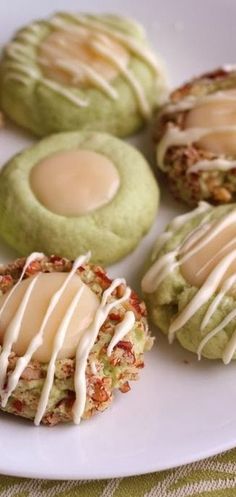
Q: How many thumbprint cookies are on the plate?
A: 5